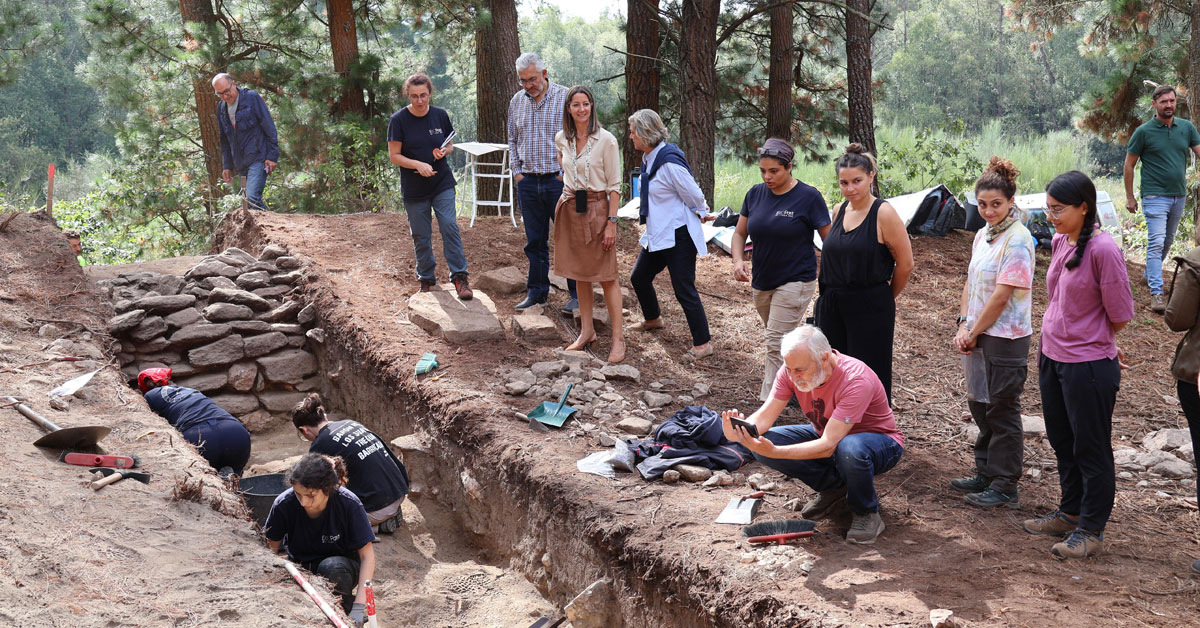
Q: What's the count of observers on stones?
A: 1